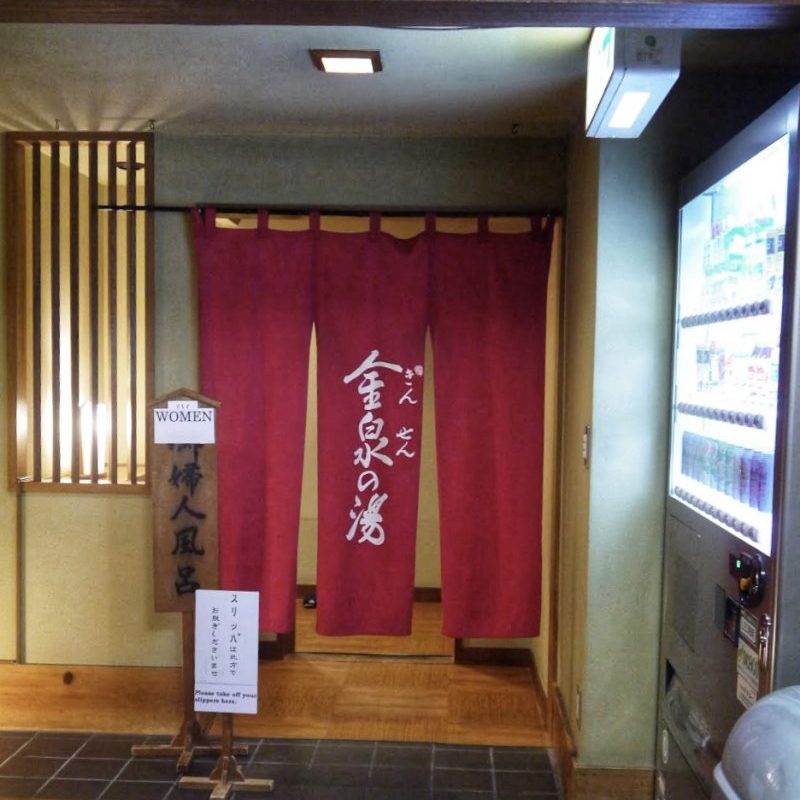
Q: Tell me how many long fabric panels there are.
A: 3